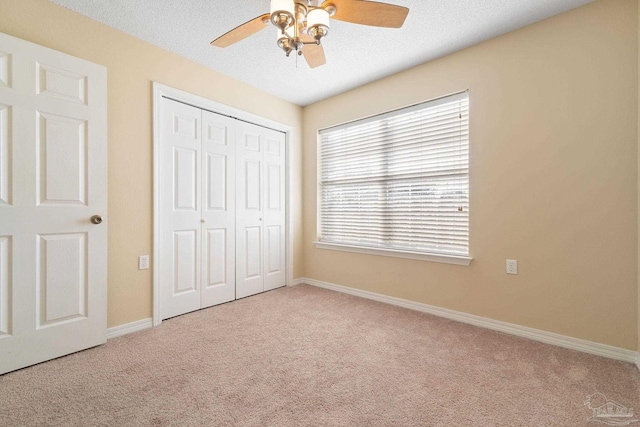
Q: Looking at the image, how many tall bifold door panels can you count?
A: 4